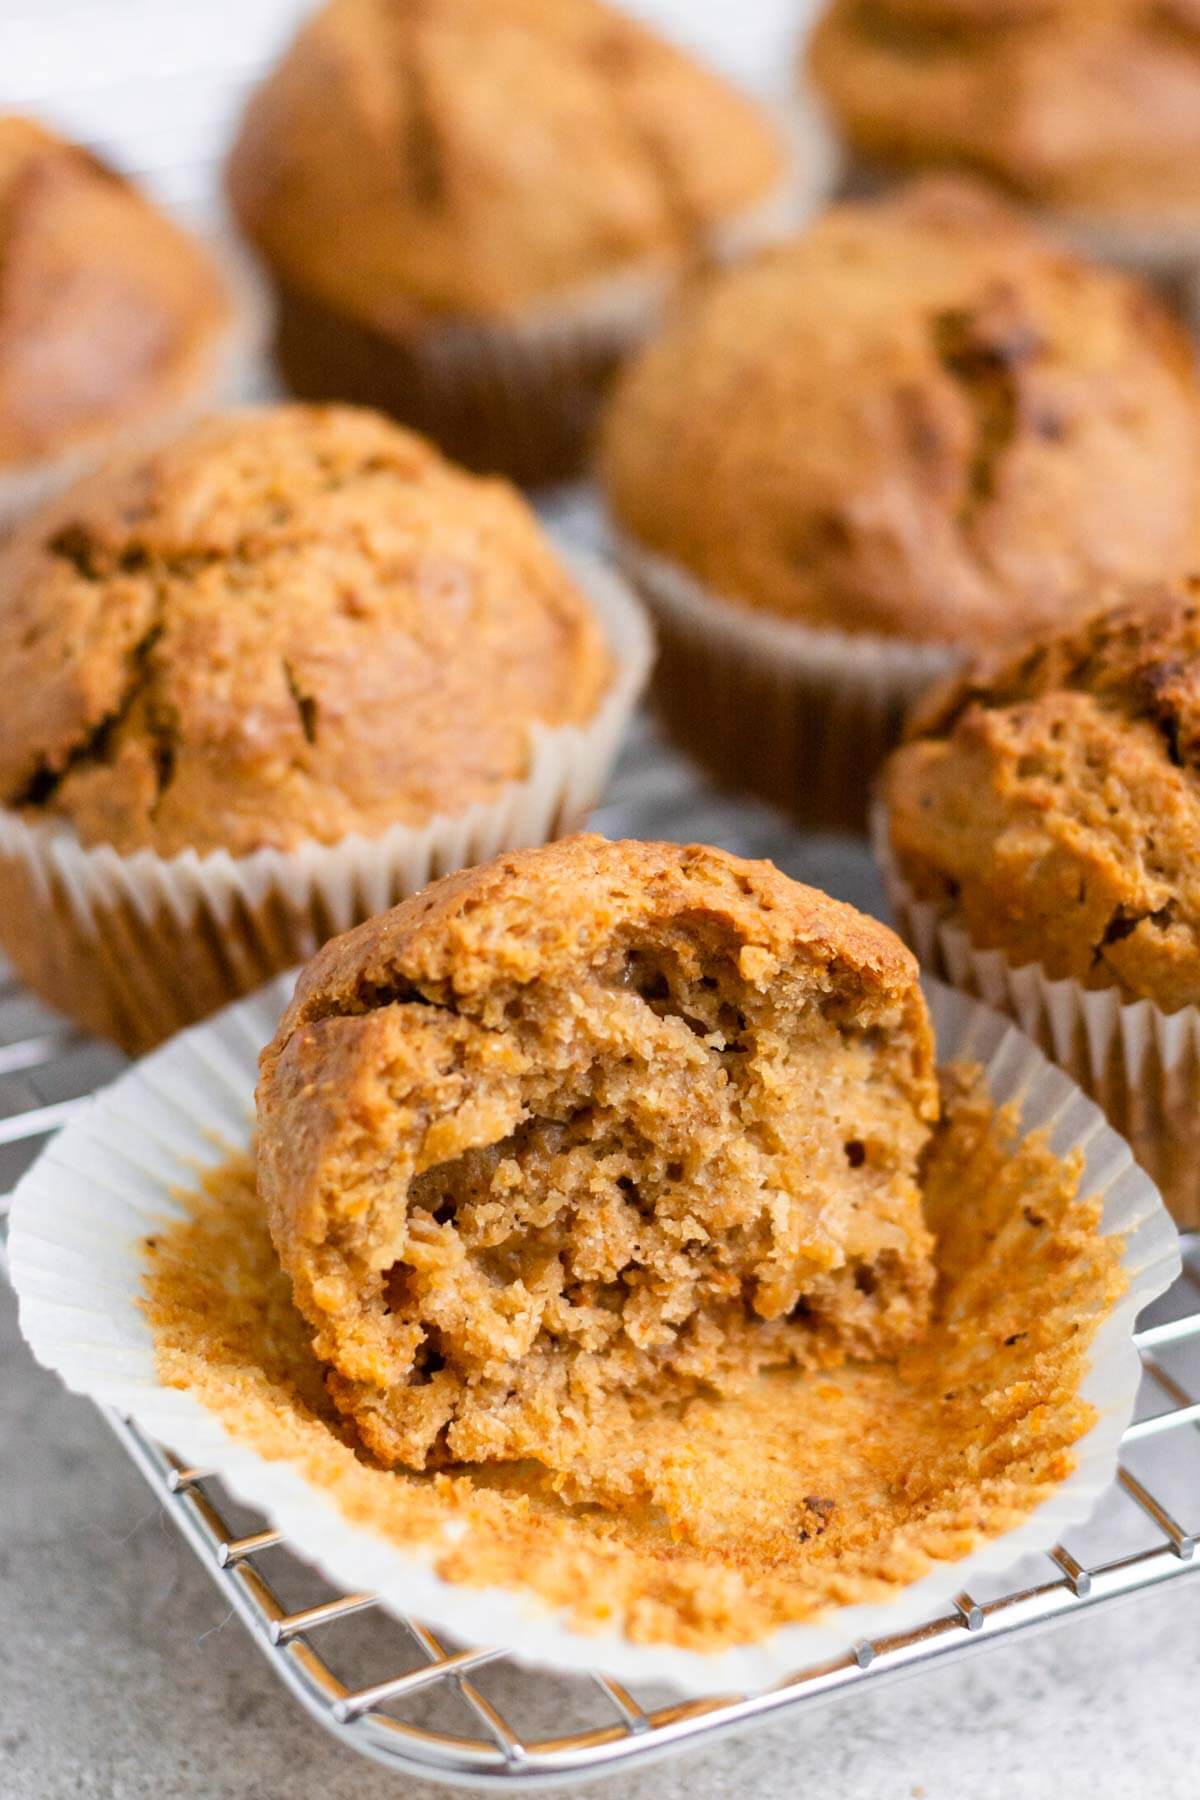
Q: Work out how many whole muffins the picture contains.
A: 6